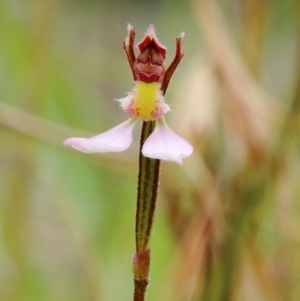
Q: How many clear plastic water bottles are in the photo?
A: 0